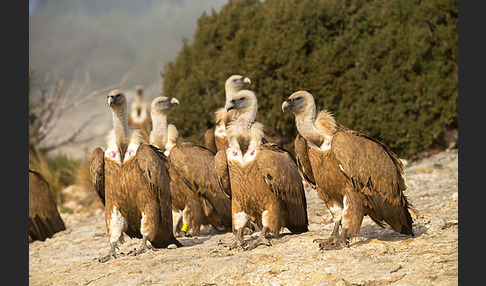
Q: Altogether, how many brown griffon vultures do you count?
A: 7